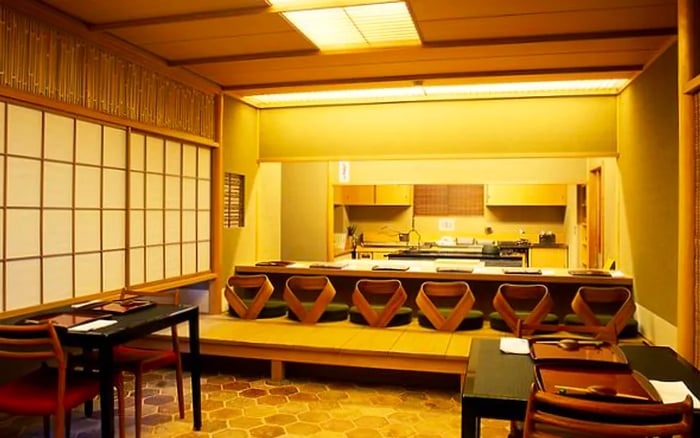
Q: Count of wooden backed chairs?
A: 10